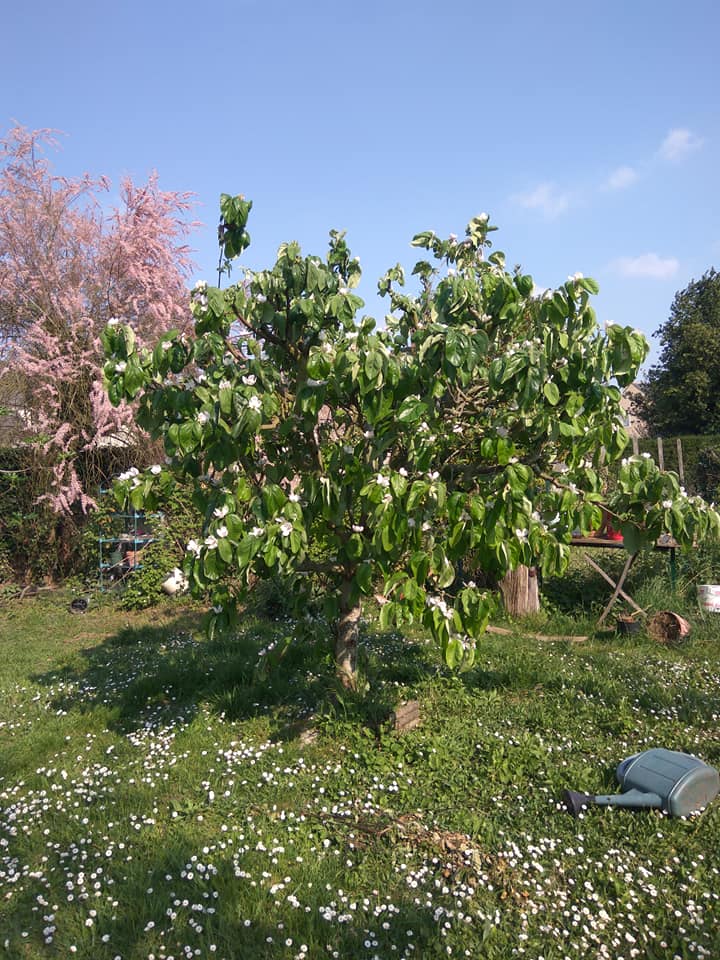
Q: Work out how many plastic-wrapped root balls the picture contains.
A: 0